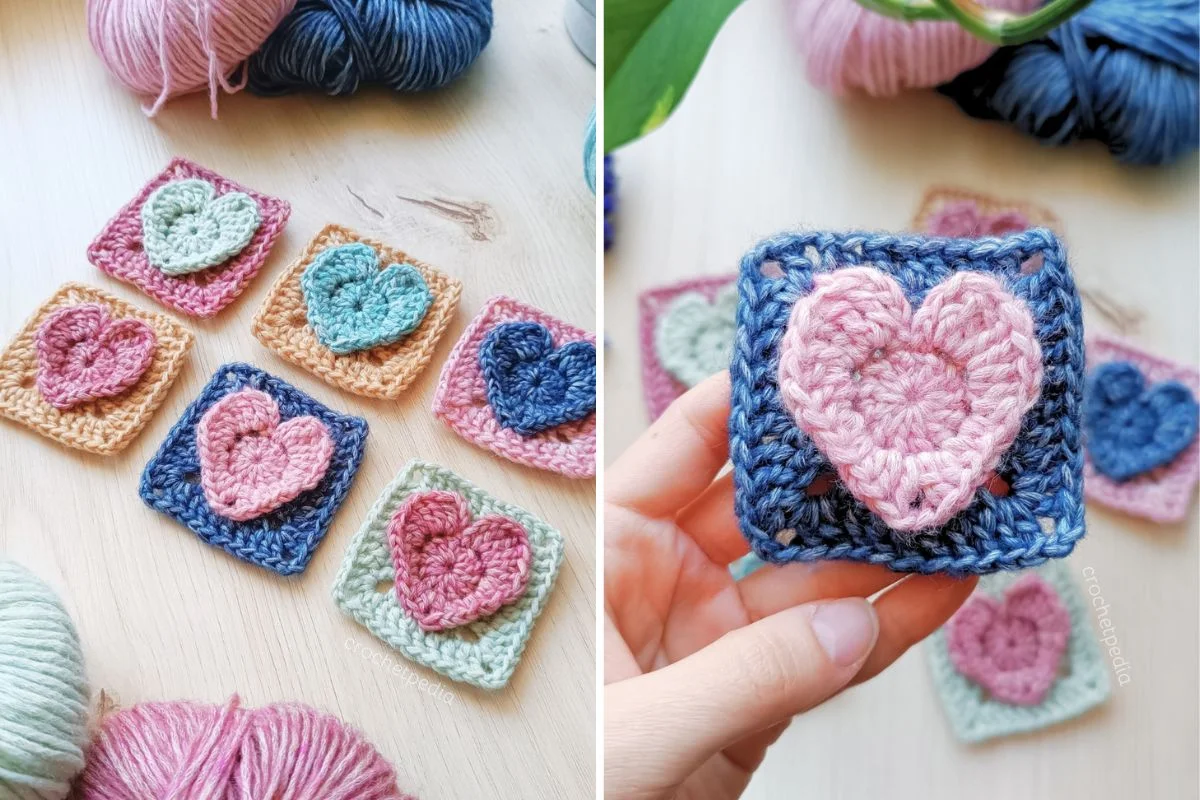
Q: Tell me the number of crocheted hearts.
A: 11